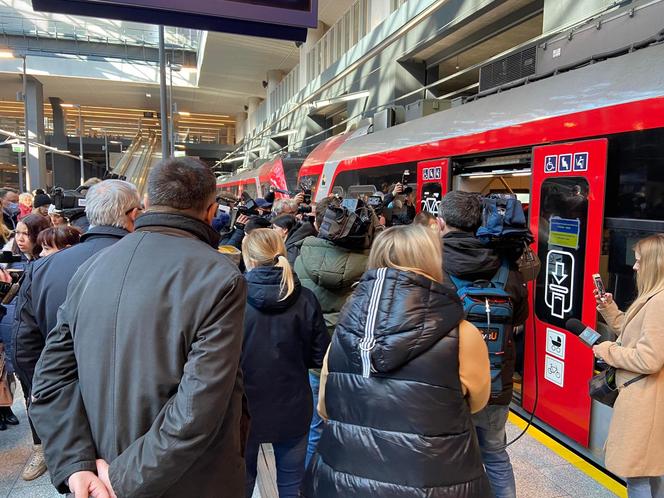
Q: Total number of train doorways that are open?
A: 1